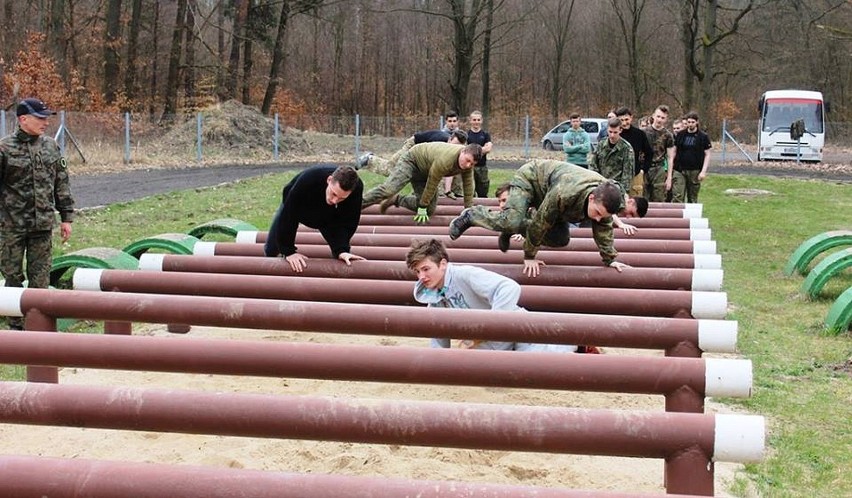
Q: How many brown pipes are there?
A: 12